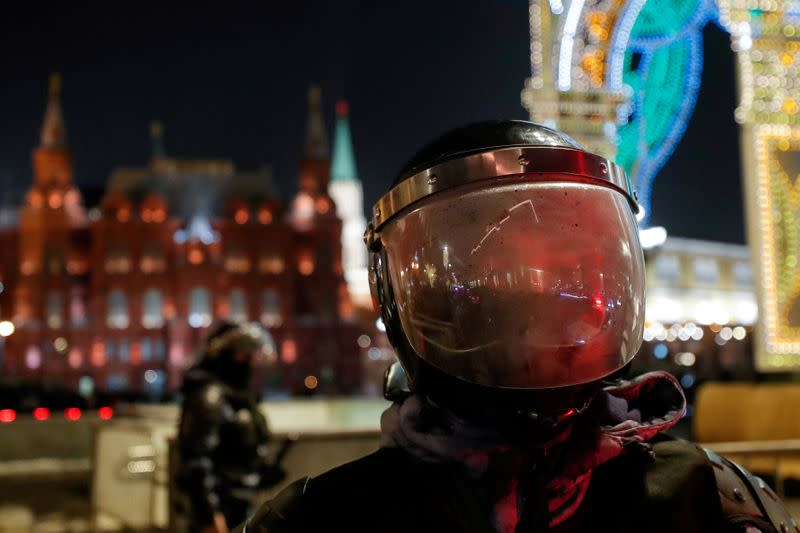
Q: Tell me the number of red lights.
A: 4